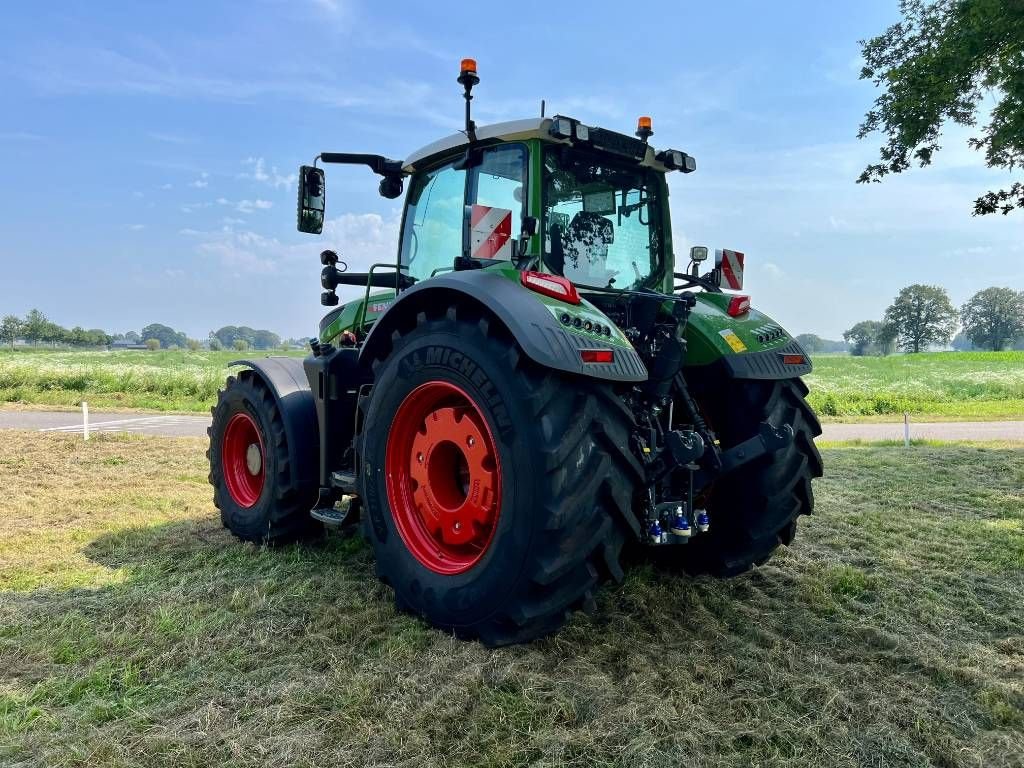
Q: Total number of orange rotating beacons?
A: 2